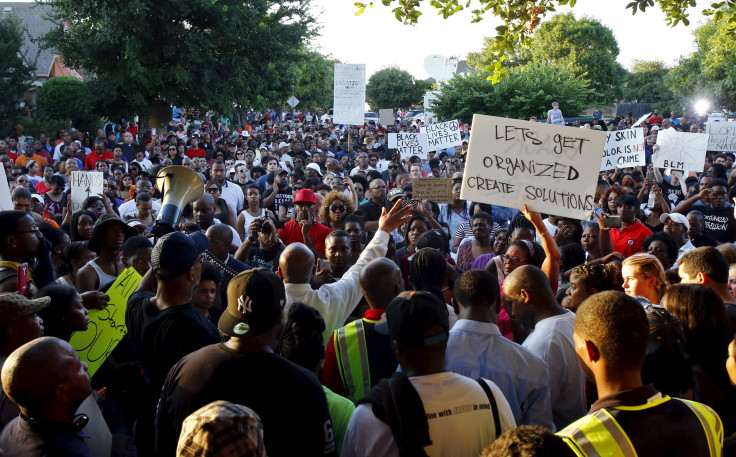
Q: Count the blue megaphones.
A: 0